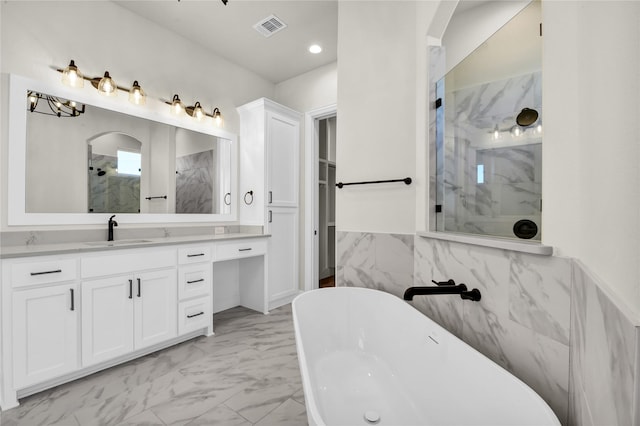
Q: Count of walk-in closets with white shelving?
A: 1